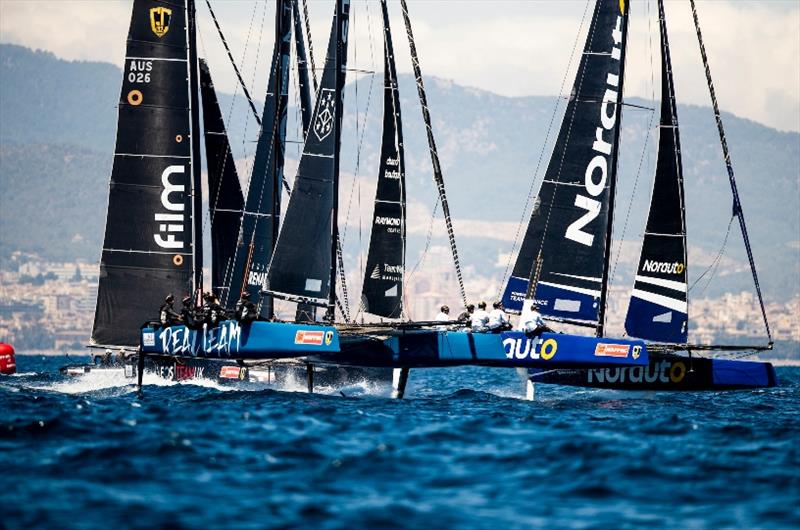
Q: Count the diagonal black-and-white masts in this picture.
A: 4